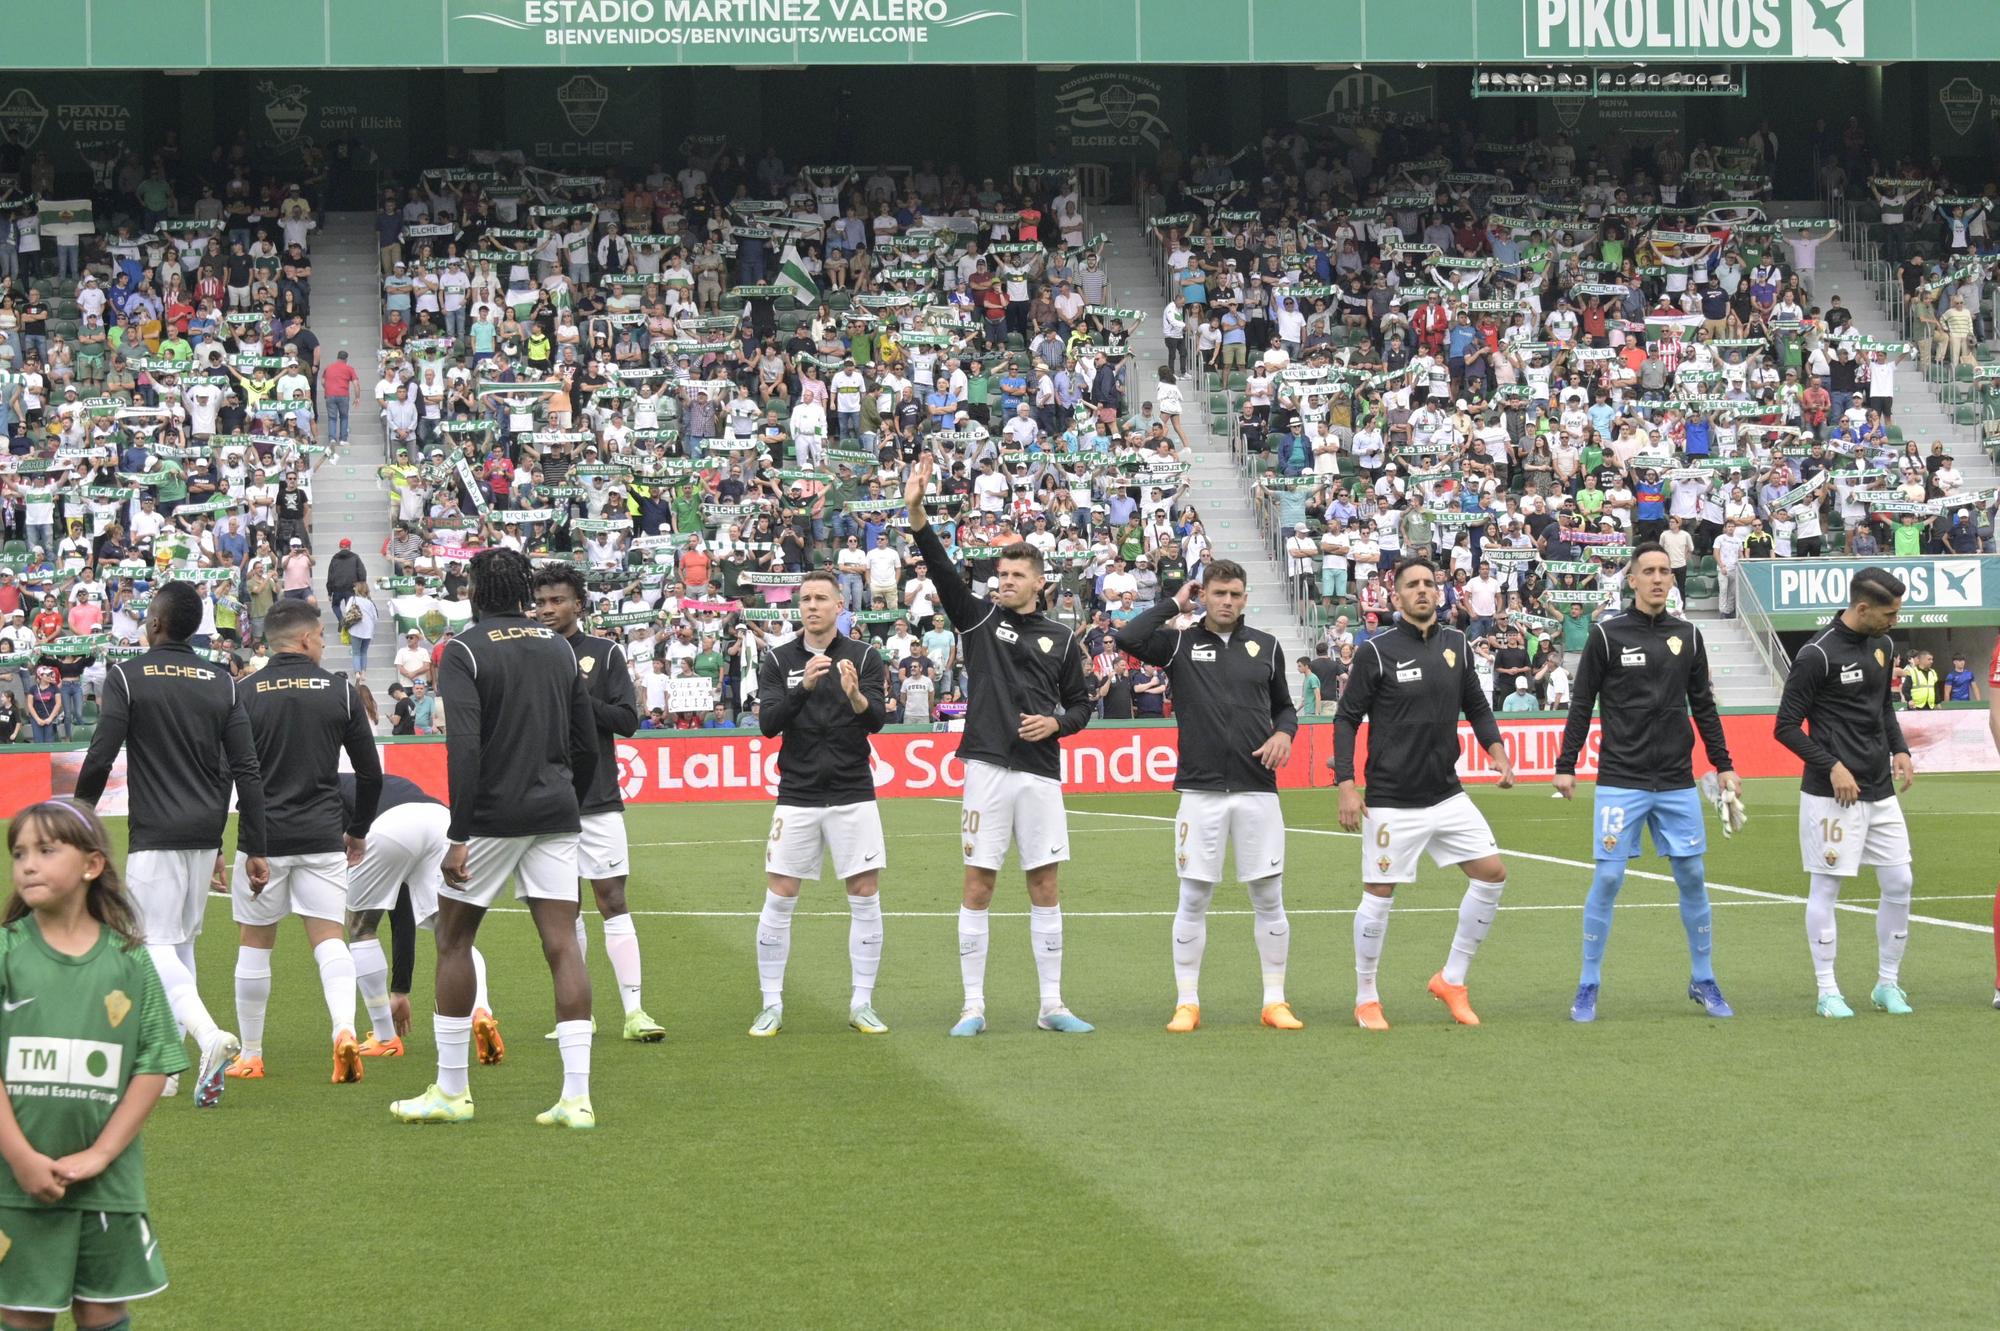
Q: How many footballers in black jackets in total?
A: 11